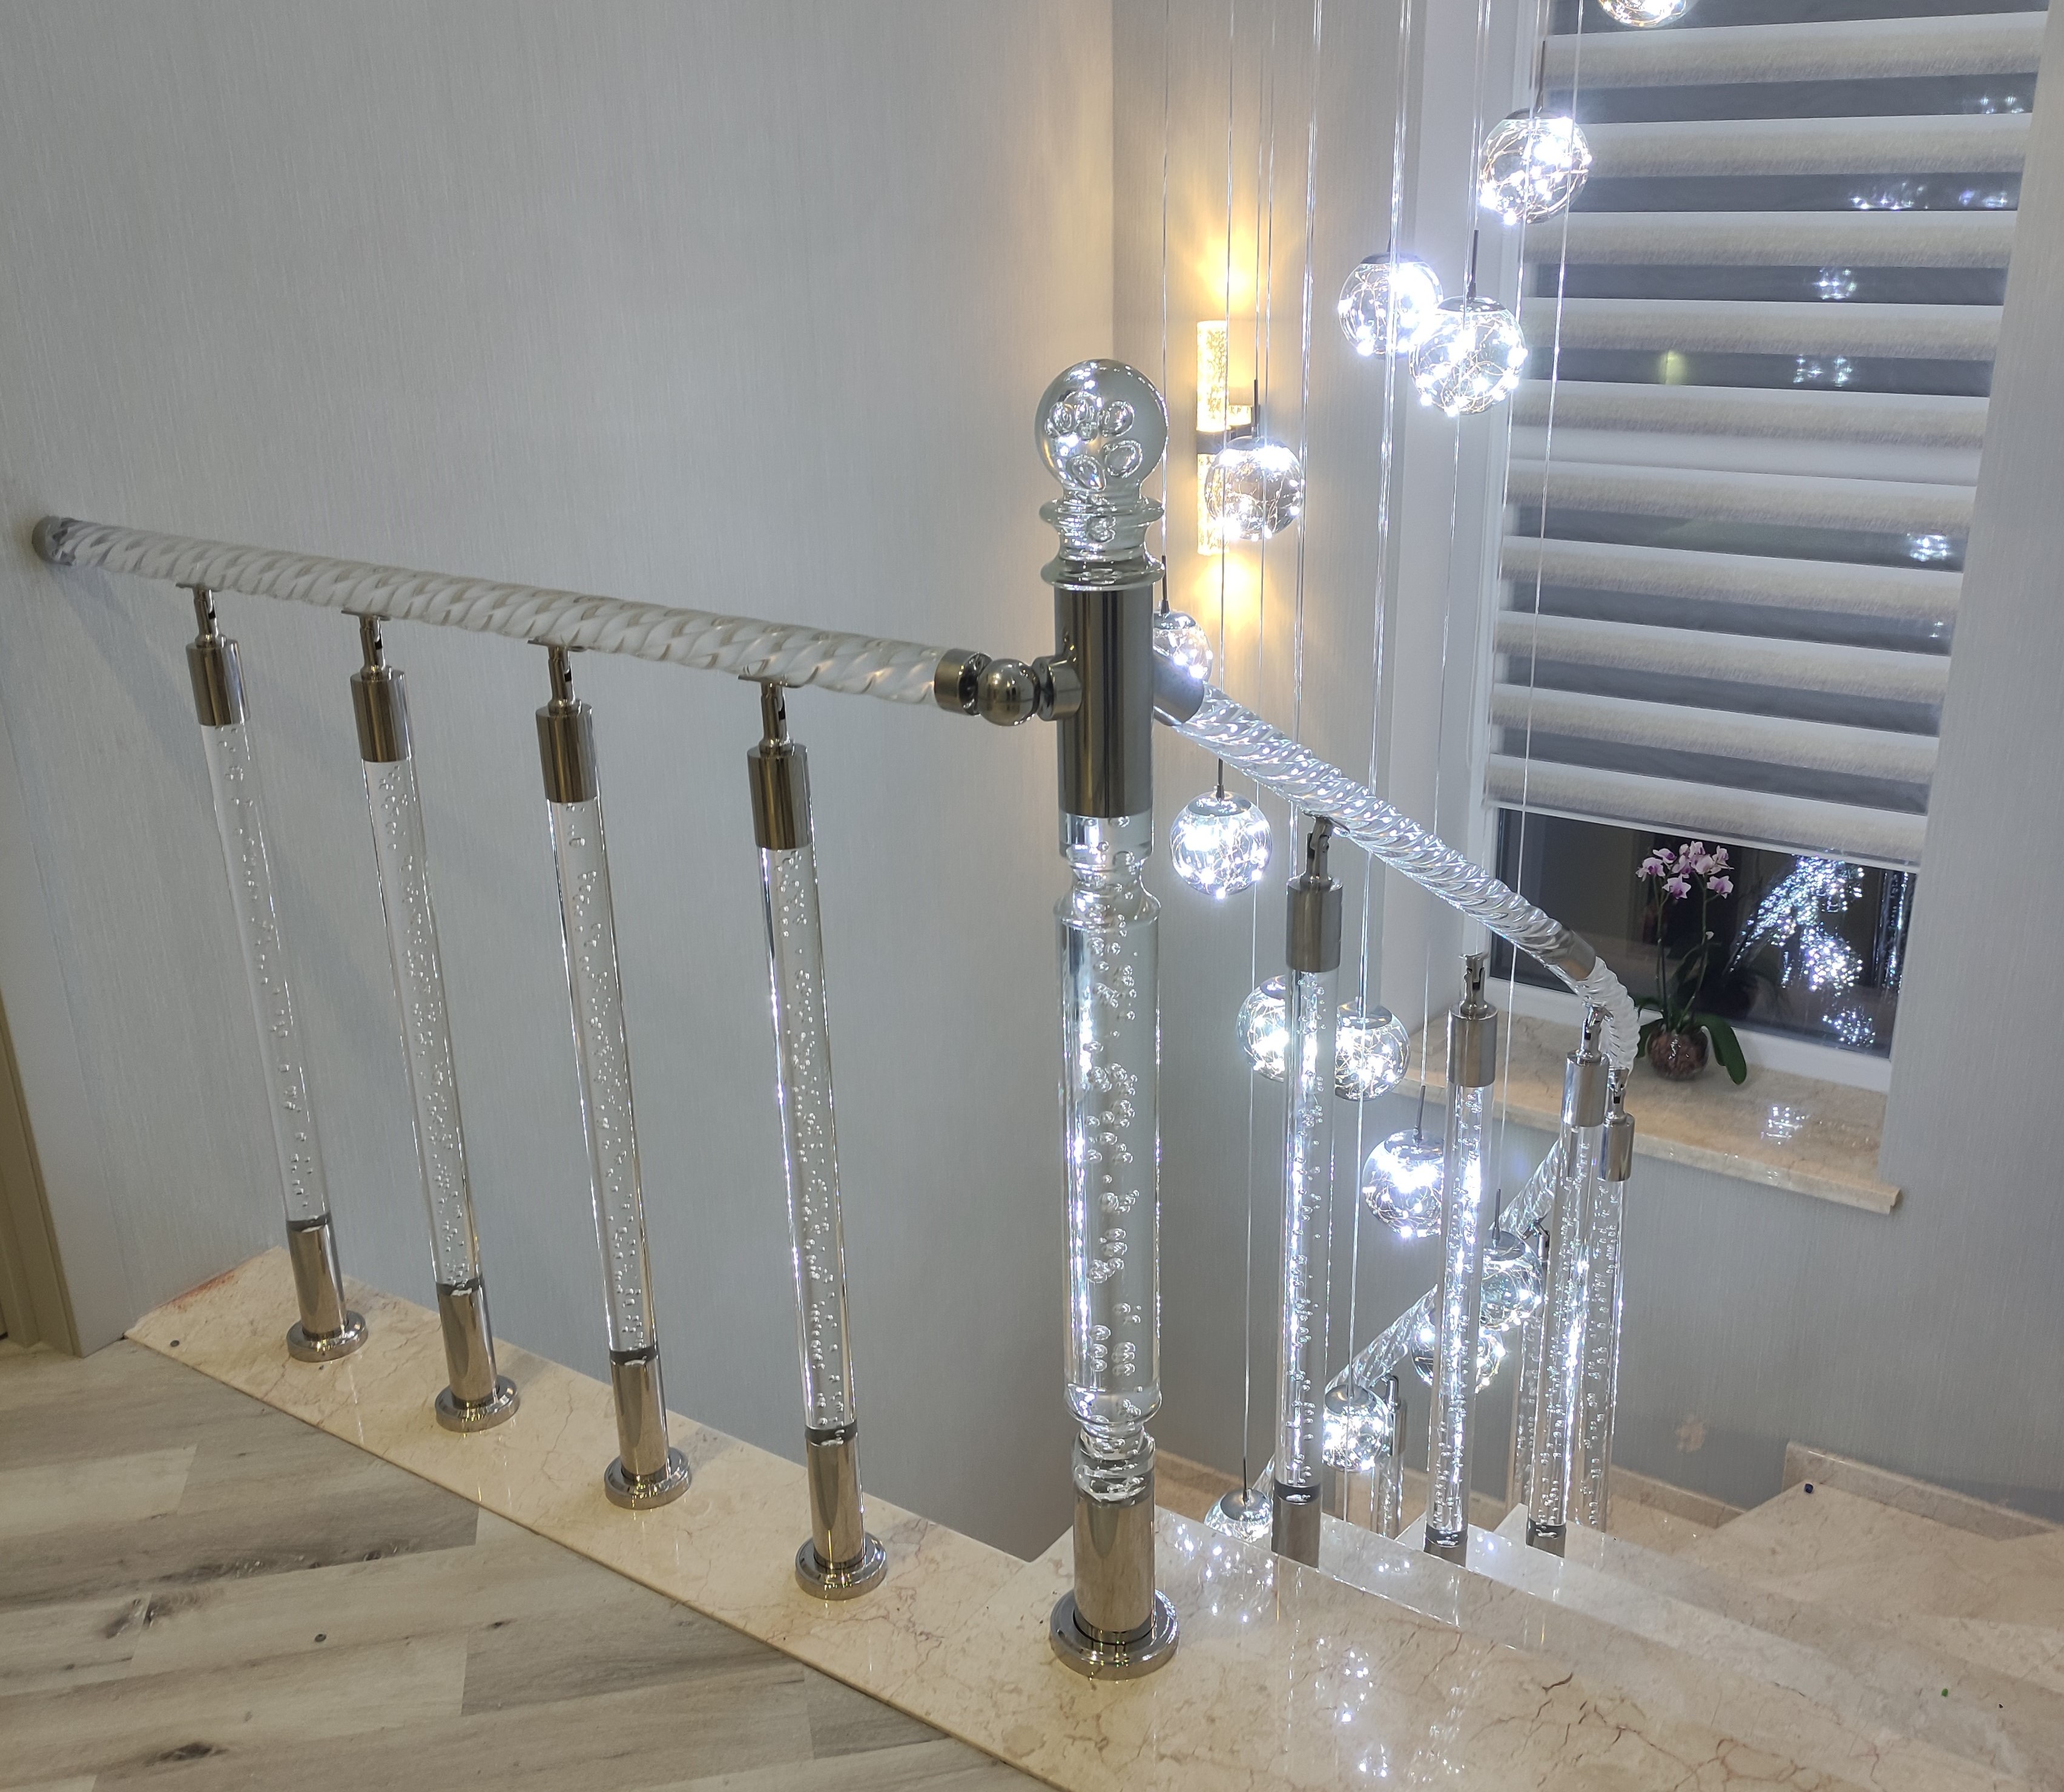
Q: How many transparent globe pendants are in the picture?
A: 14